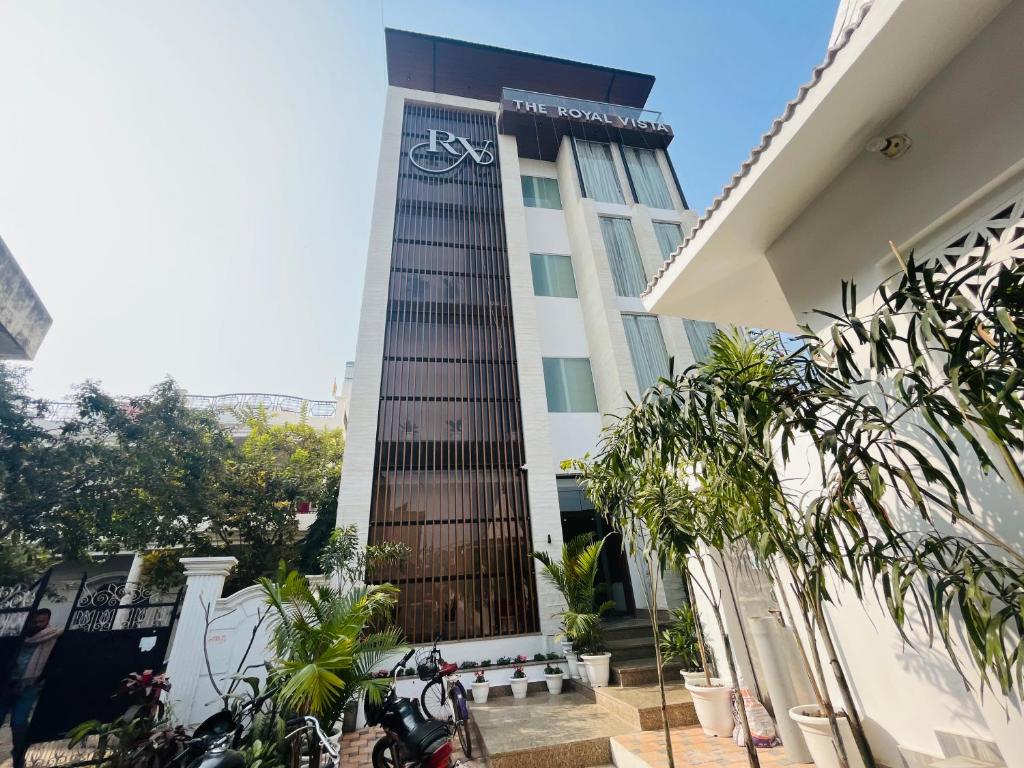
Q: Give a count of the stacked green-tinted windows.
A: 3